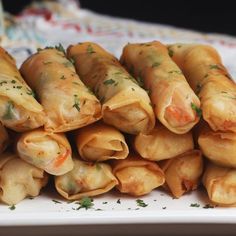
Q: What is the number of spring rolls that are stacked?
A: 15